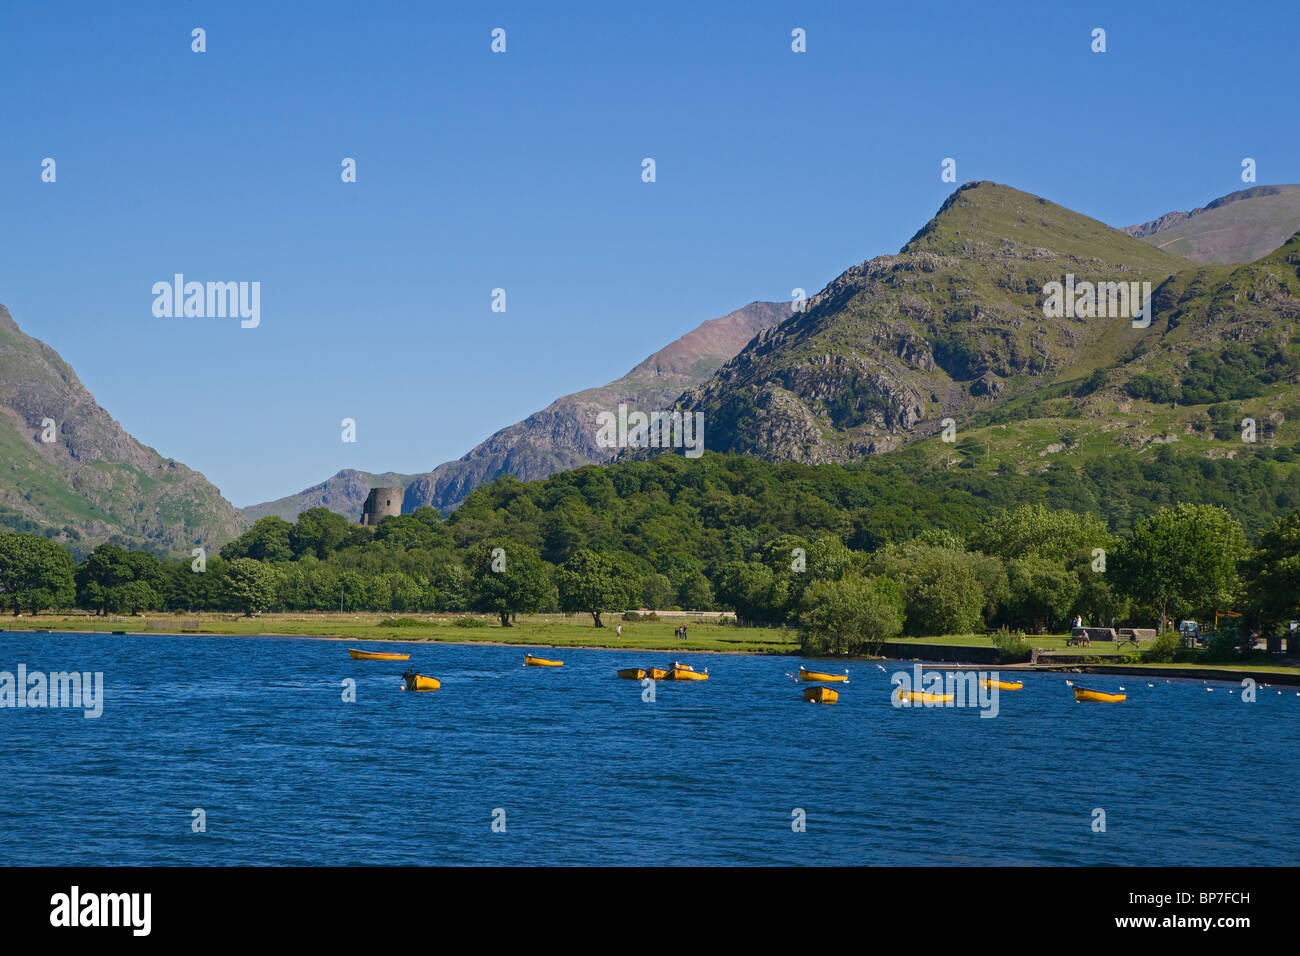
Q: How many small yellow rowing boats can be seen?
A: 12